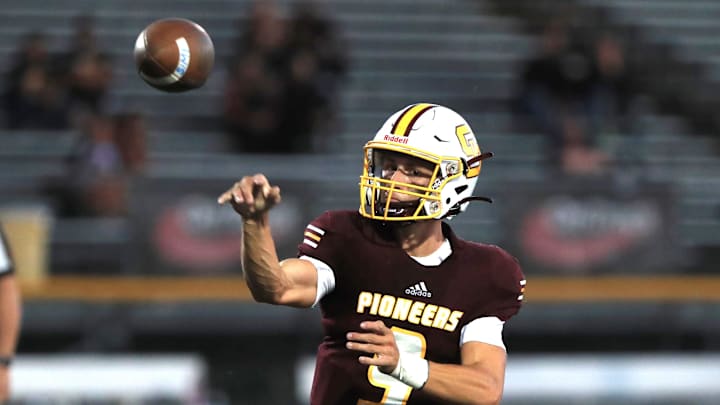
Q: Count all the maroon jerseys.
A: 1